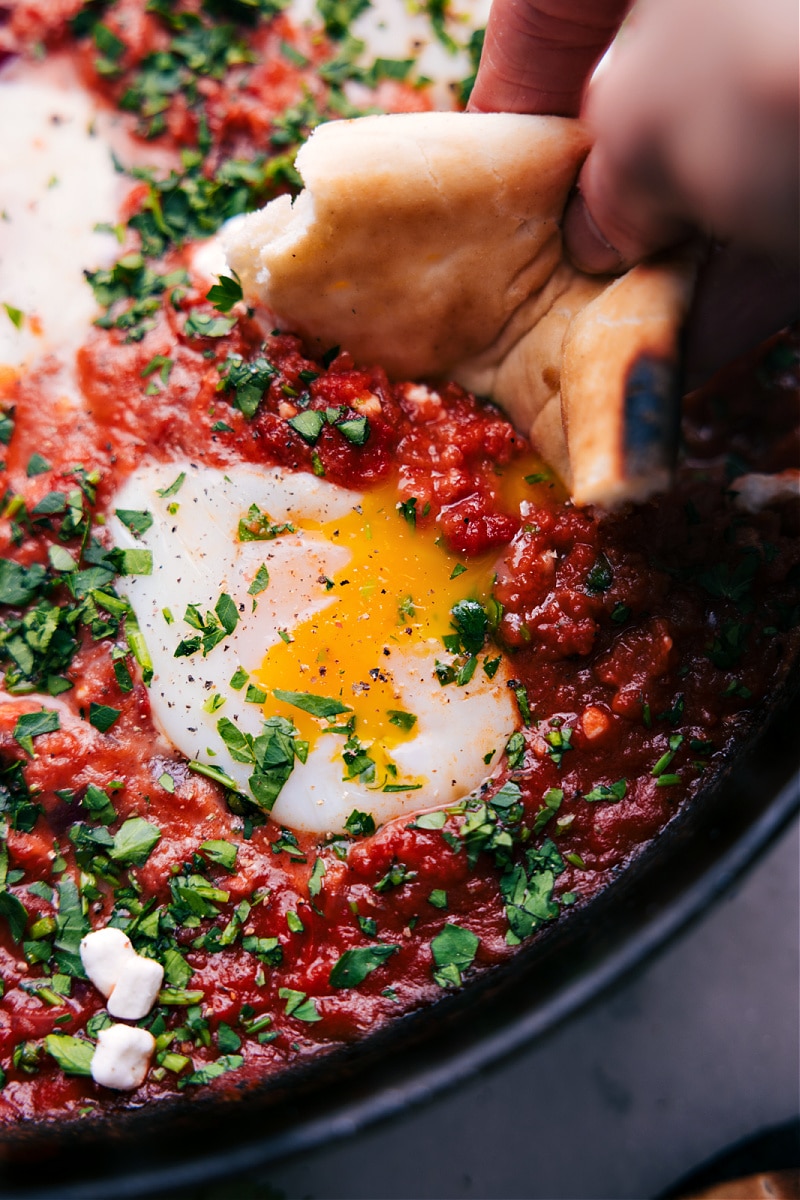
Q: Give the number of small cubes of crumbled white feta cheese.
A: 3